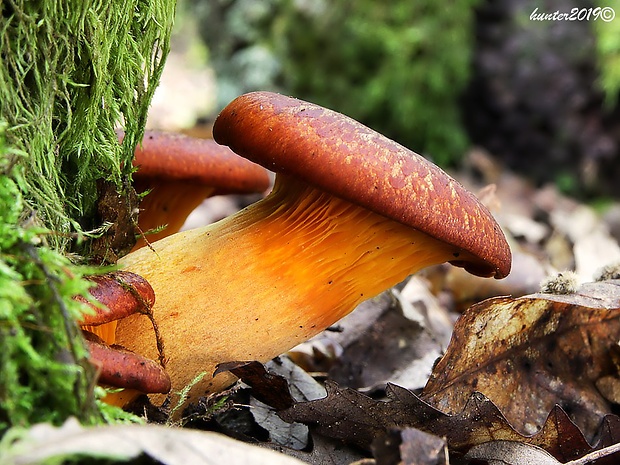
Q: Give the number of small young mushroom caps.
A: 2